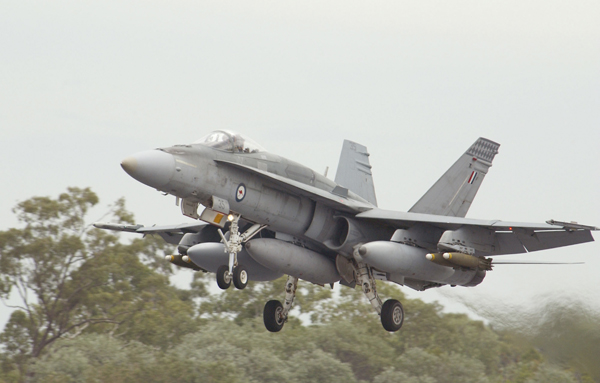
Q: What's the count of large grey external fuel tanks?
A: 3